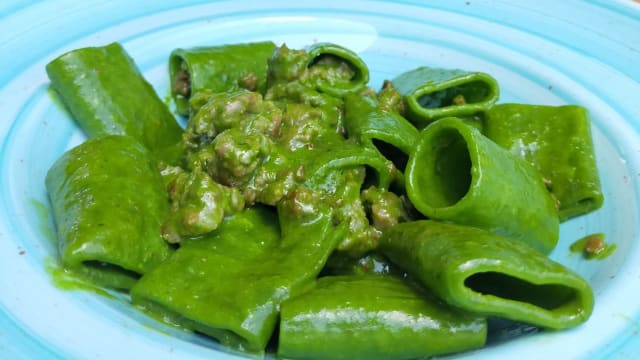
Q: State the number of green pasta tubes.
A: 12